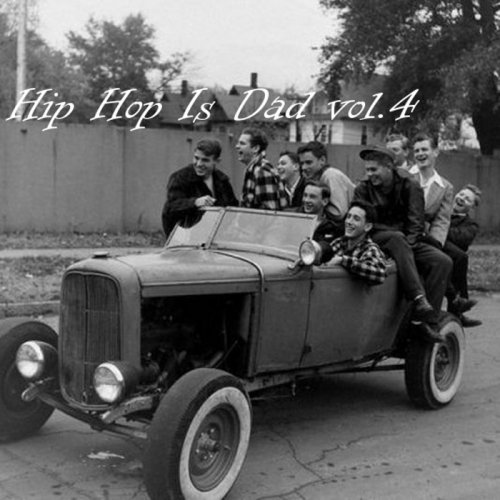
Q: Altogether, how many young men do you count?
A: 10